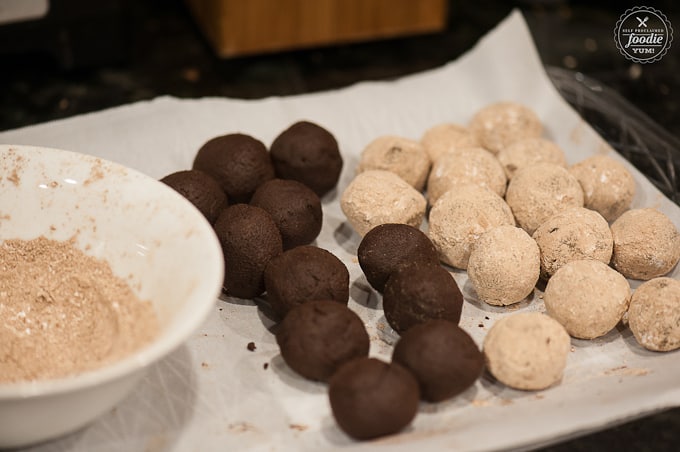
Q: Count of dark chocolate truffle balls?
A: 11